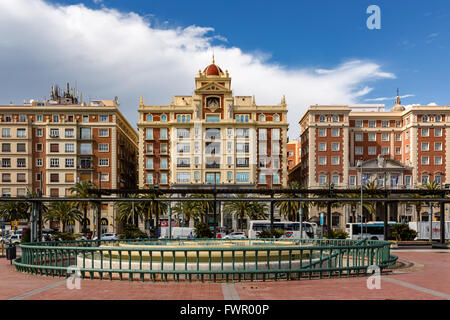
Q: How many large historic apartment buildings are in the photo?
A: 3